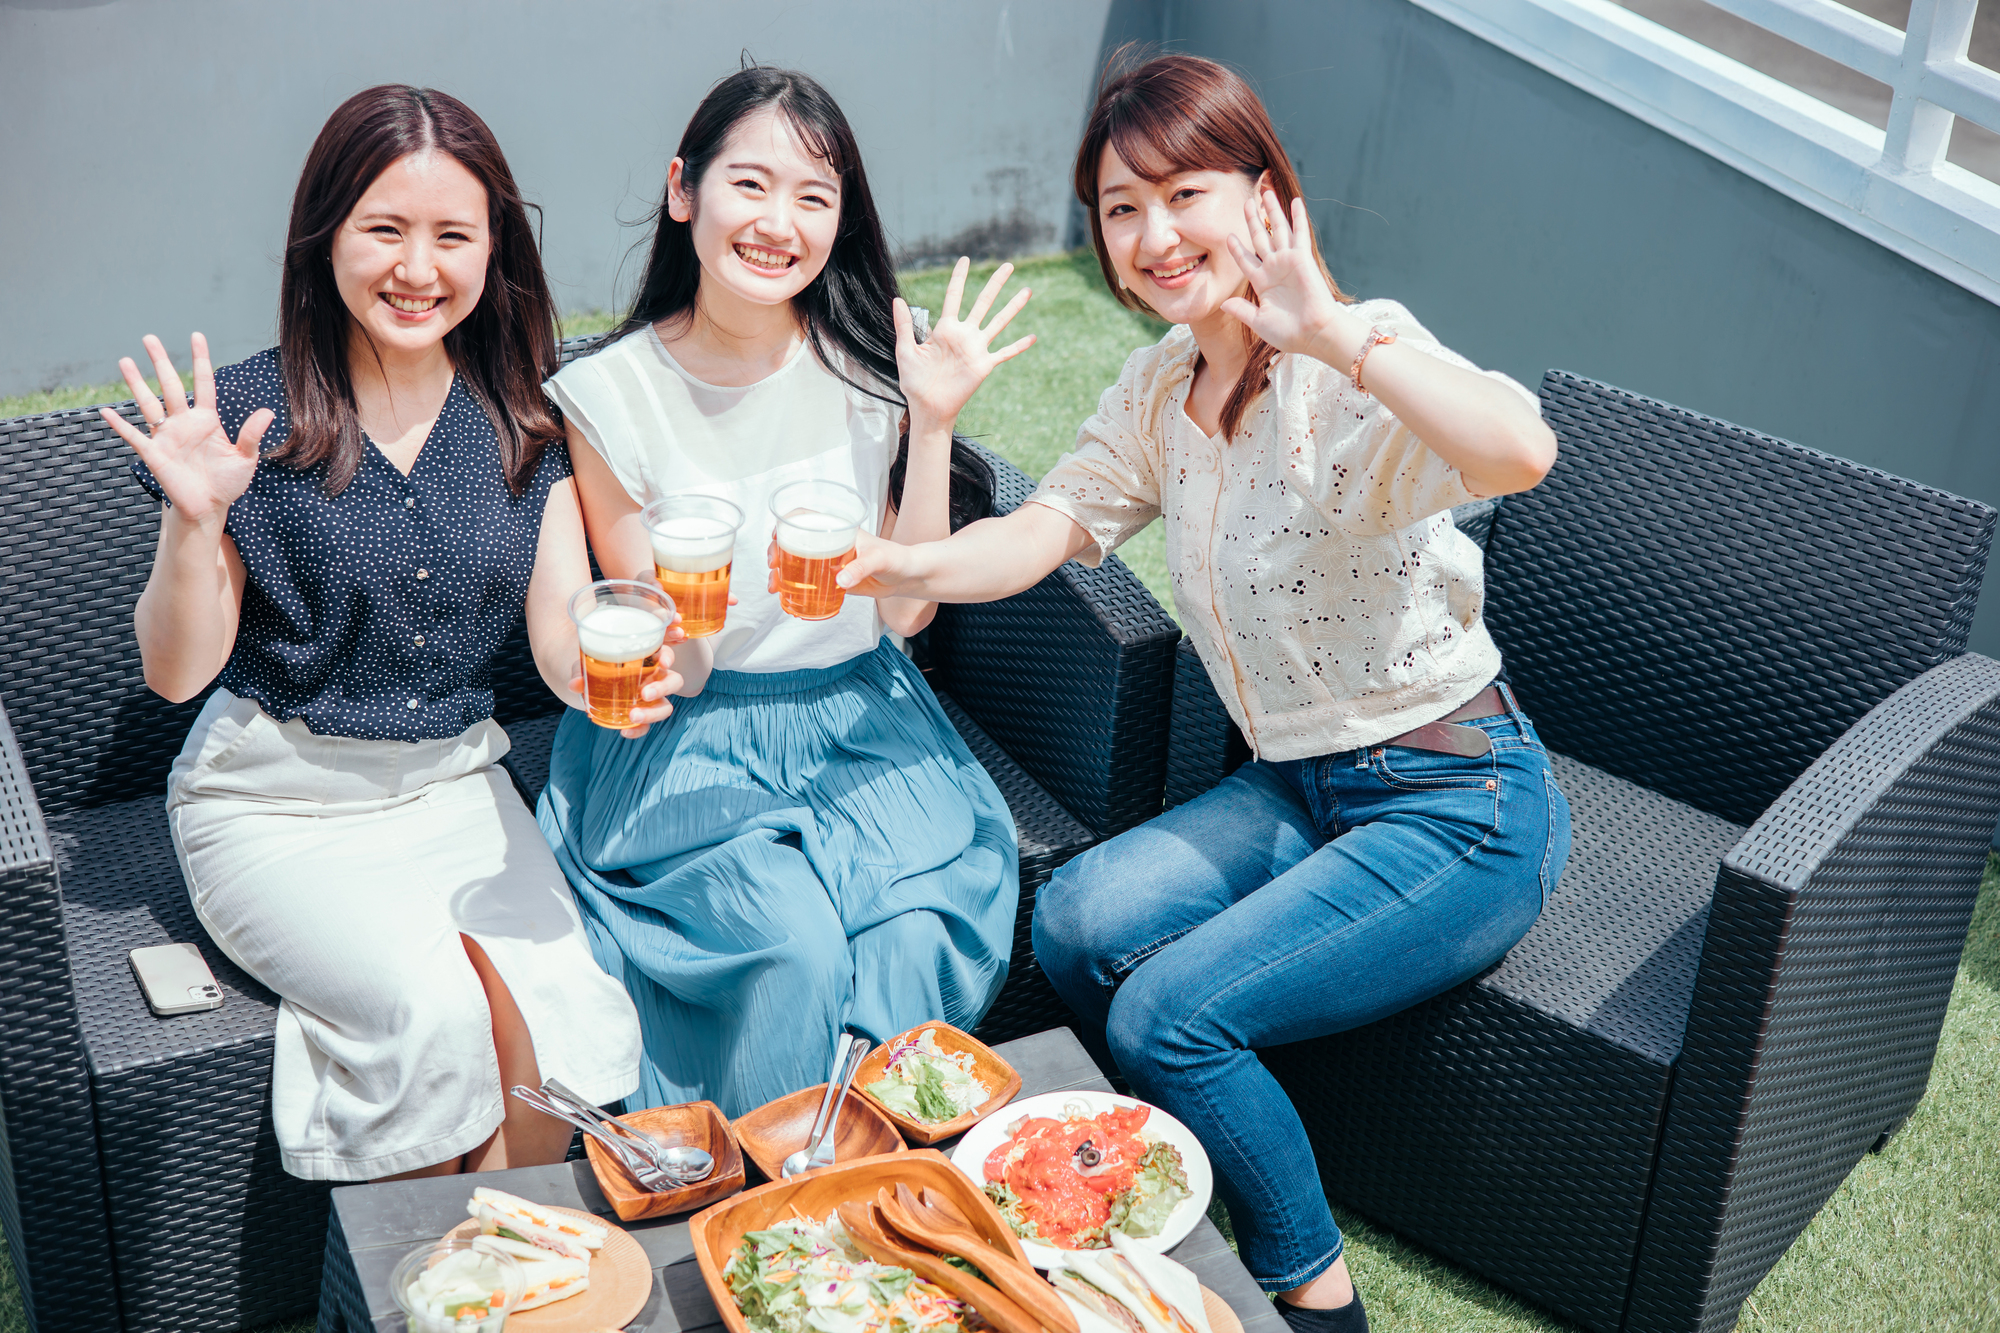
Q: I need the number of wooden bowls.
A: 4